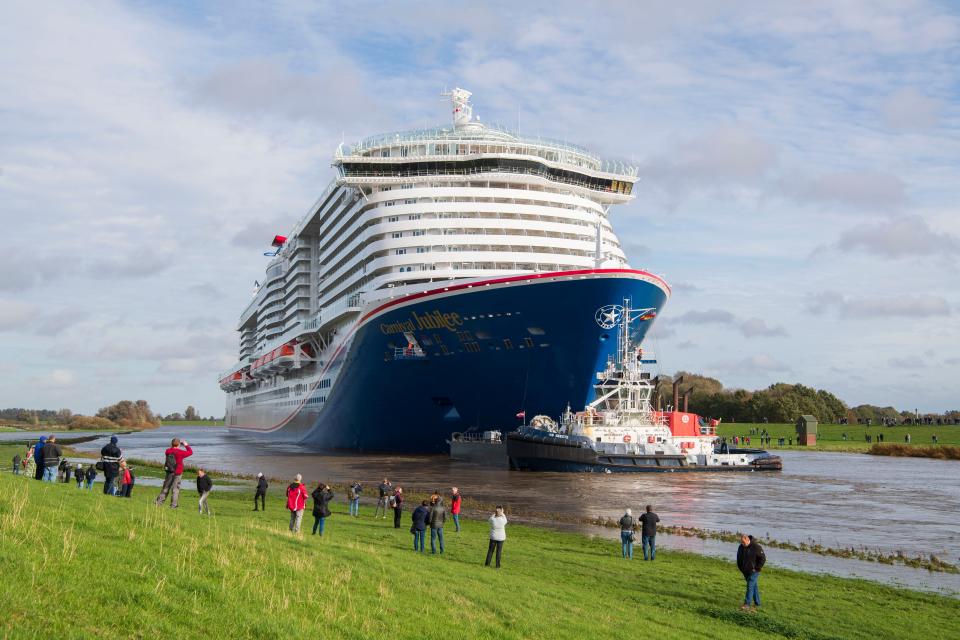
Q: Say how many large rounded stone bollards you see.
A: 0